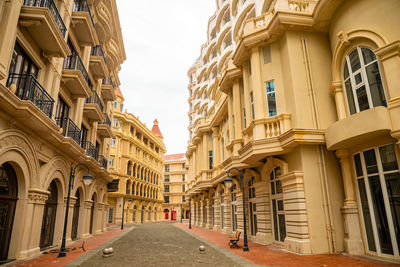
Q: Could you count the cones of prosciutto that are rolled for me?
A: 0